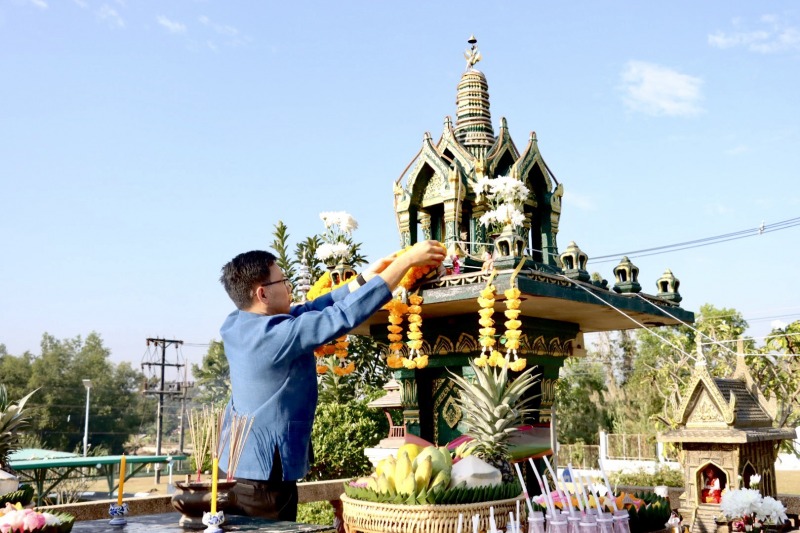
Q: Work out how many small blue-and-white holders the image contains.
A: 2